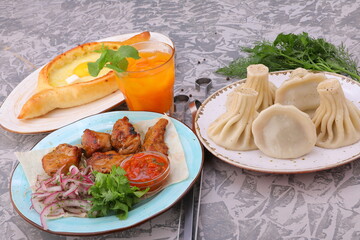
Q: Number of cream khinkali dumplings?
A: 5